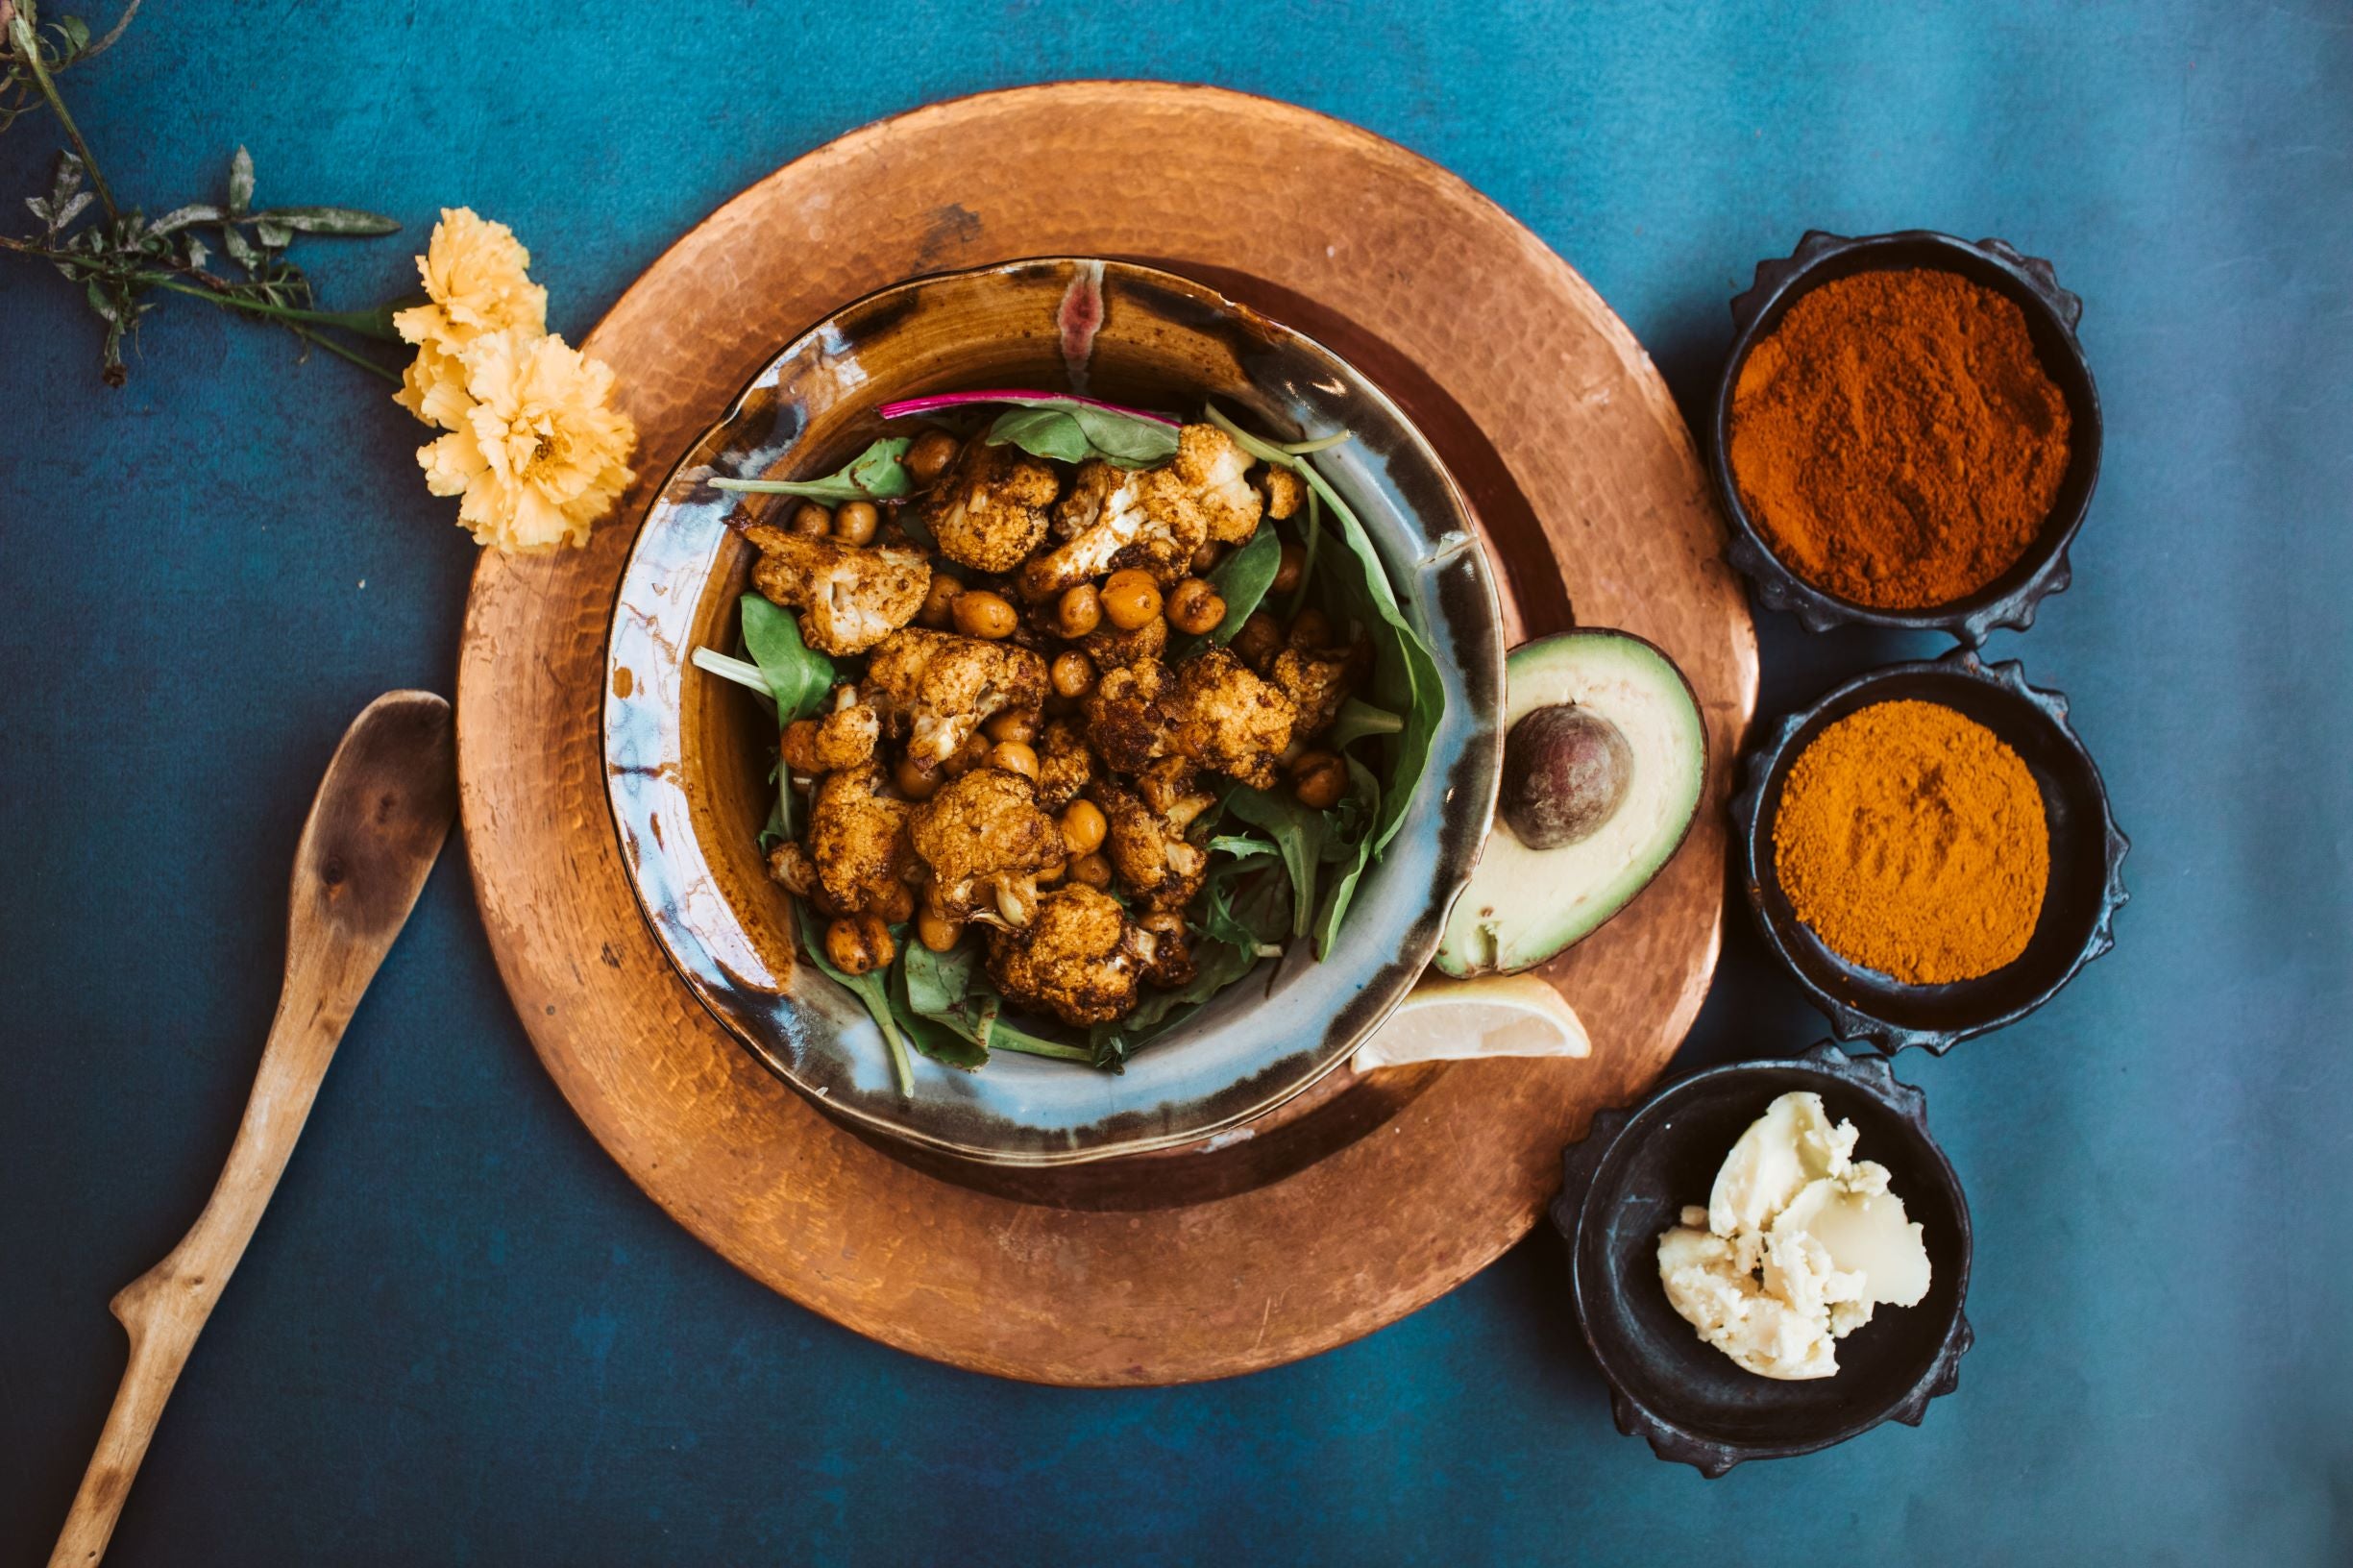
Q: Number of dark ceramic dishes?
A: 3